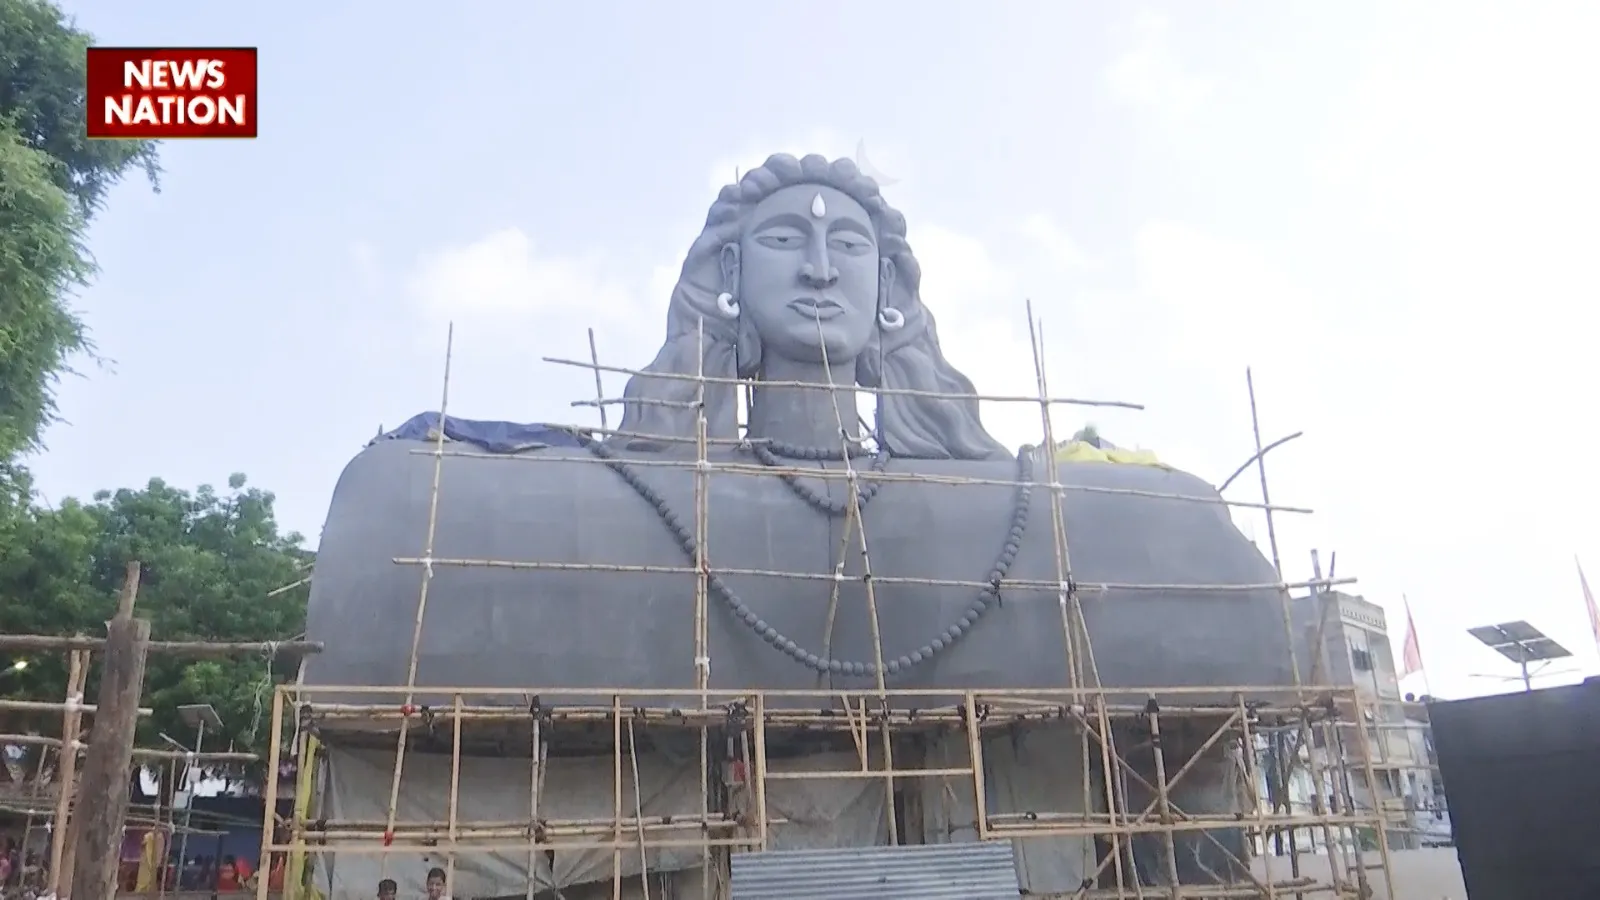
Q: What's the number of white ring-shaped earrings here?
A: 2